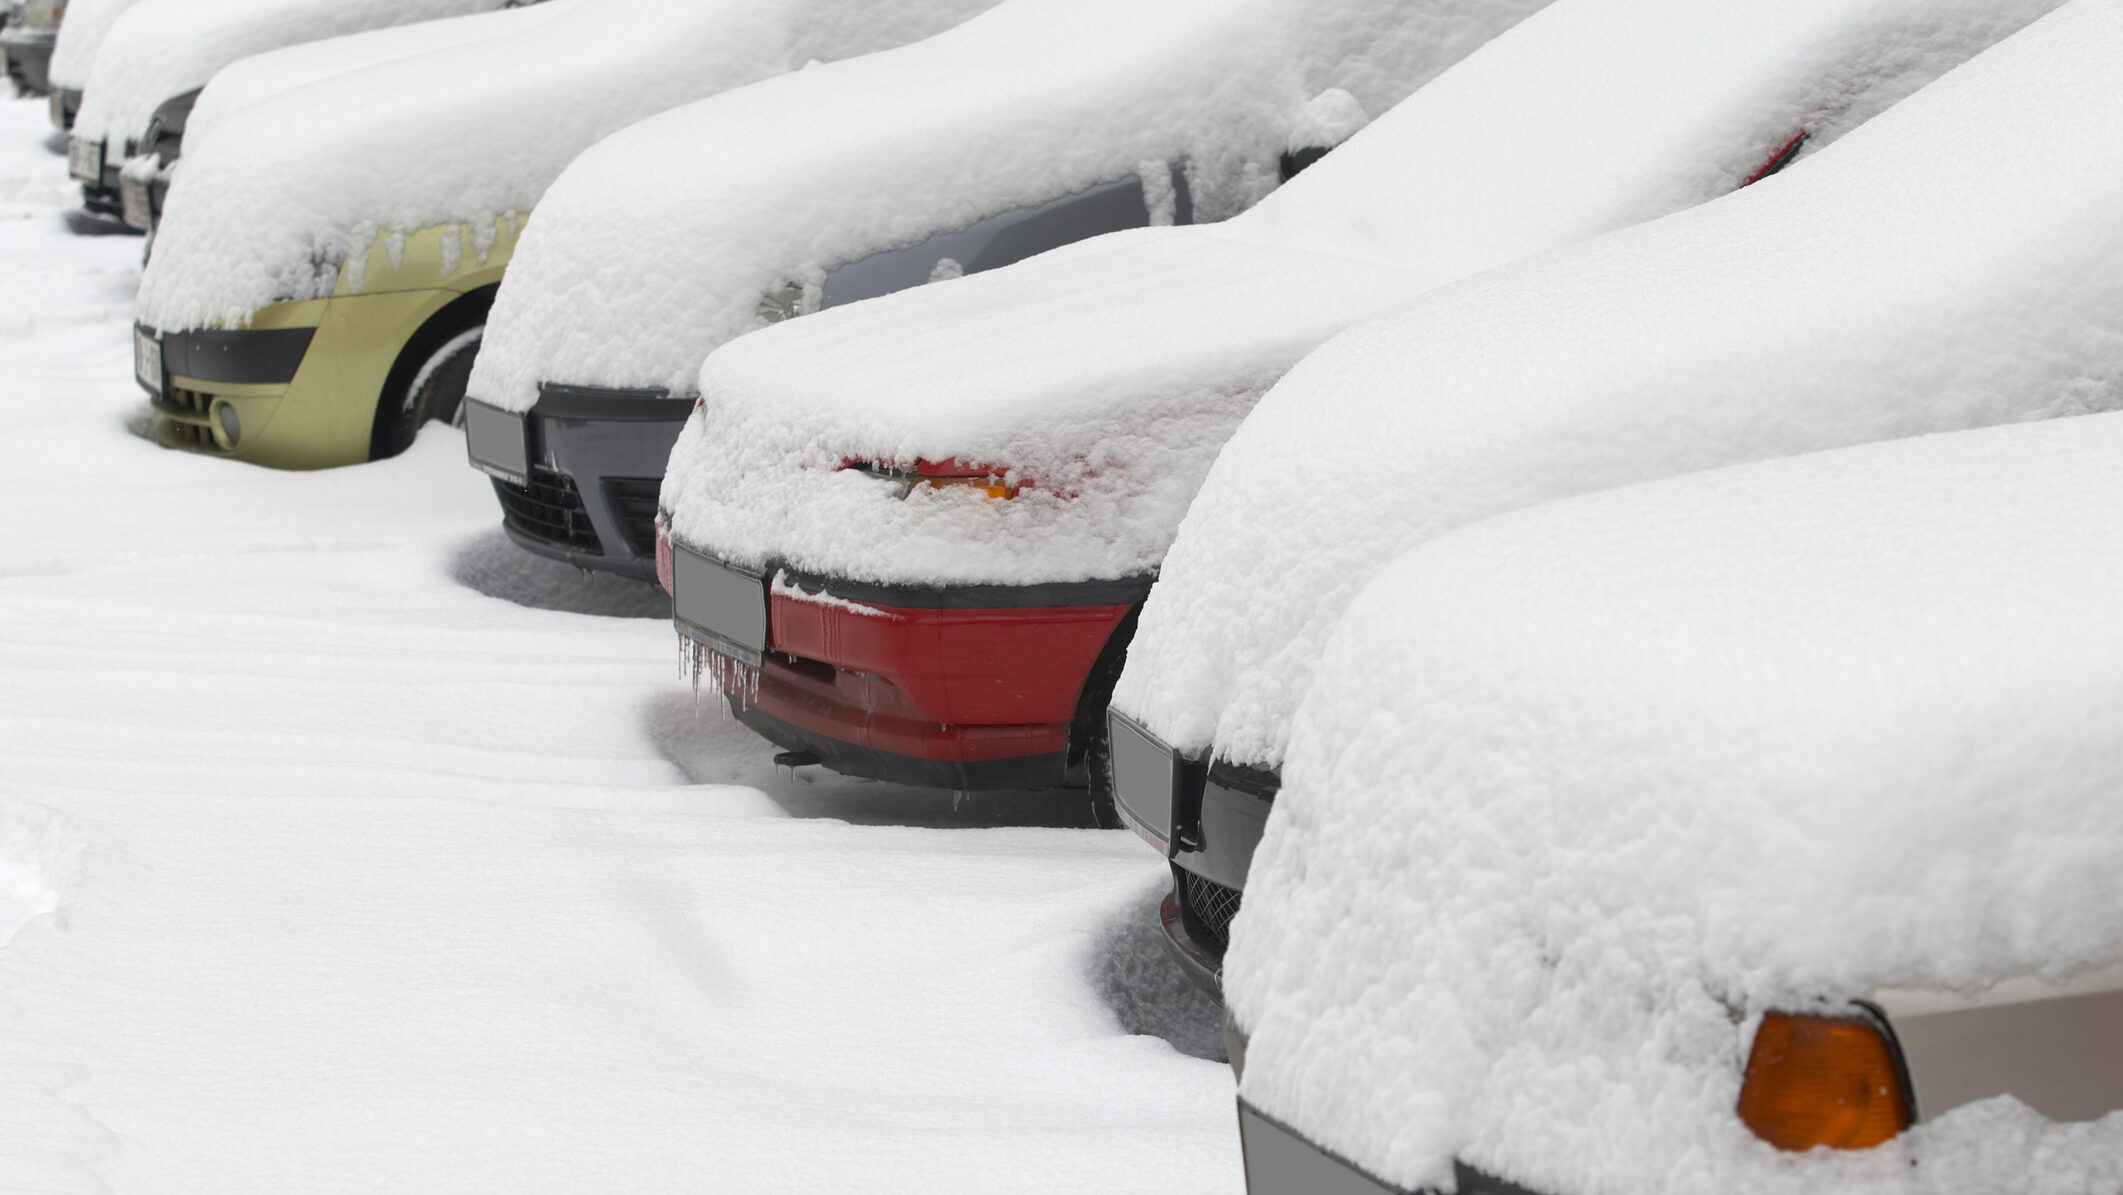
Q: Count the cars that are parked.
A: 9